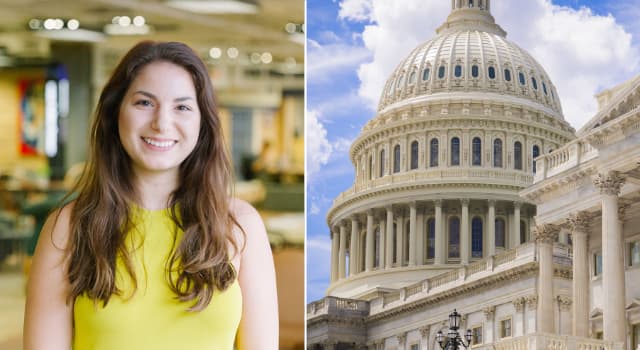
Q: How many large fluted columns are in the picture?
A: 3